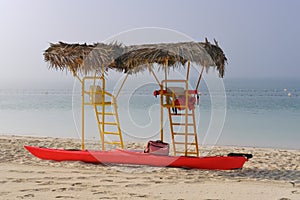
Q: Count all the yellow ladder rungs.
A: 9